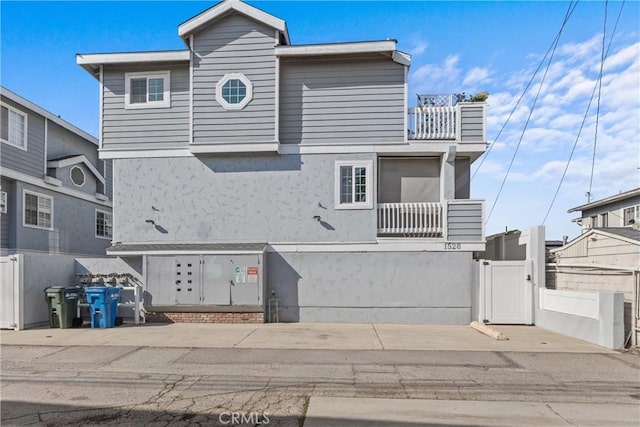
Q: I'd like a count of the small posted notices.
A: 2